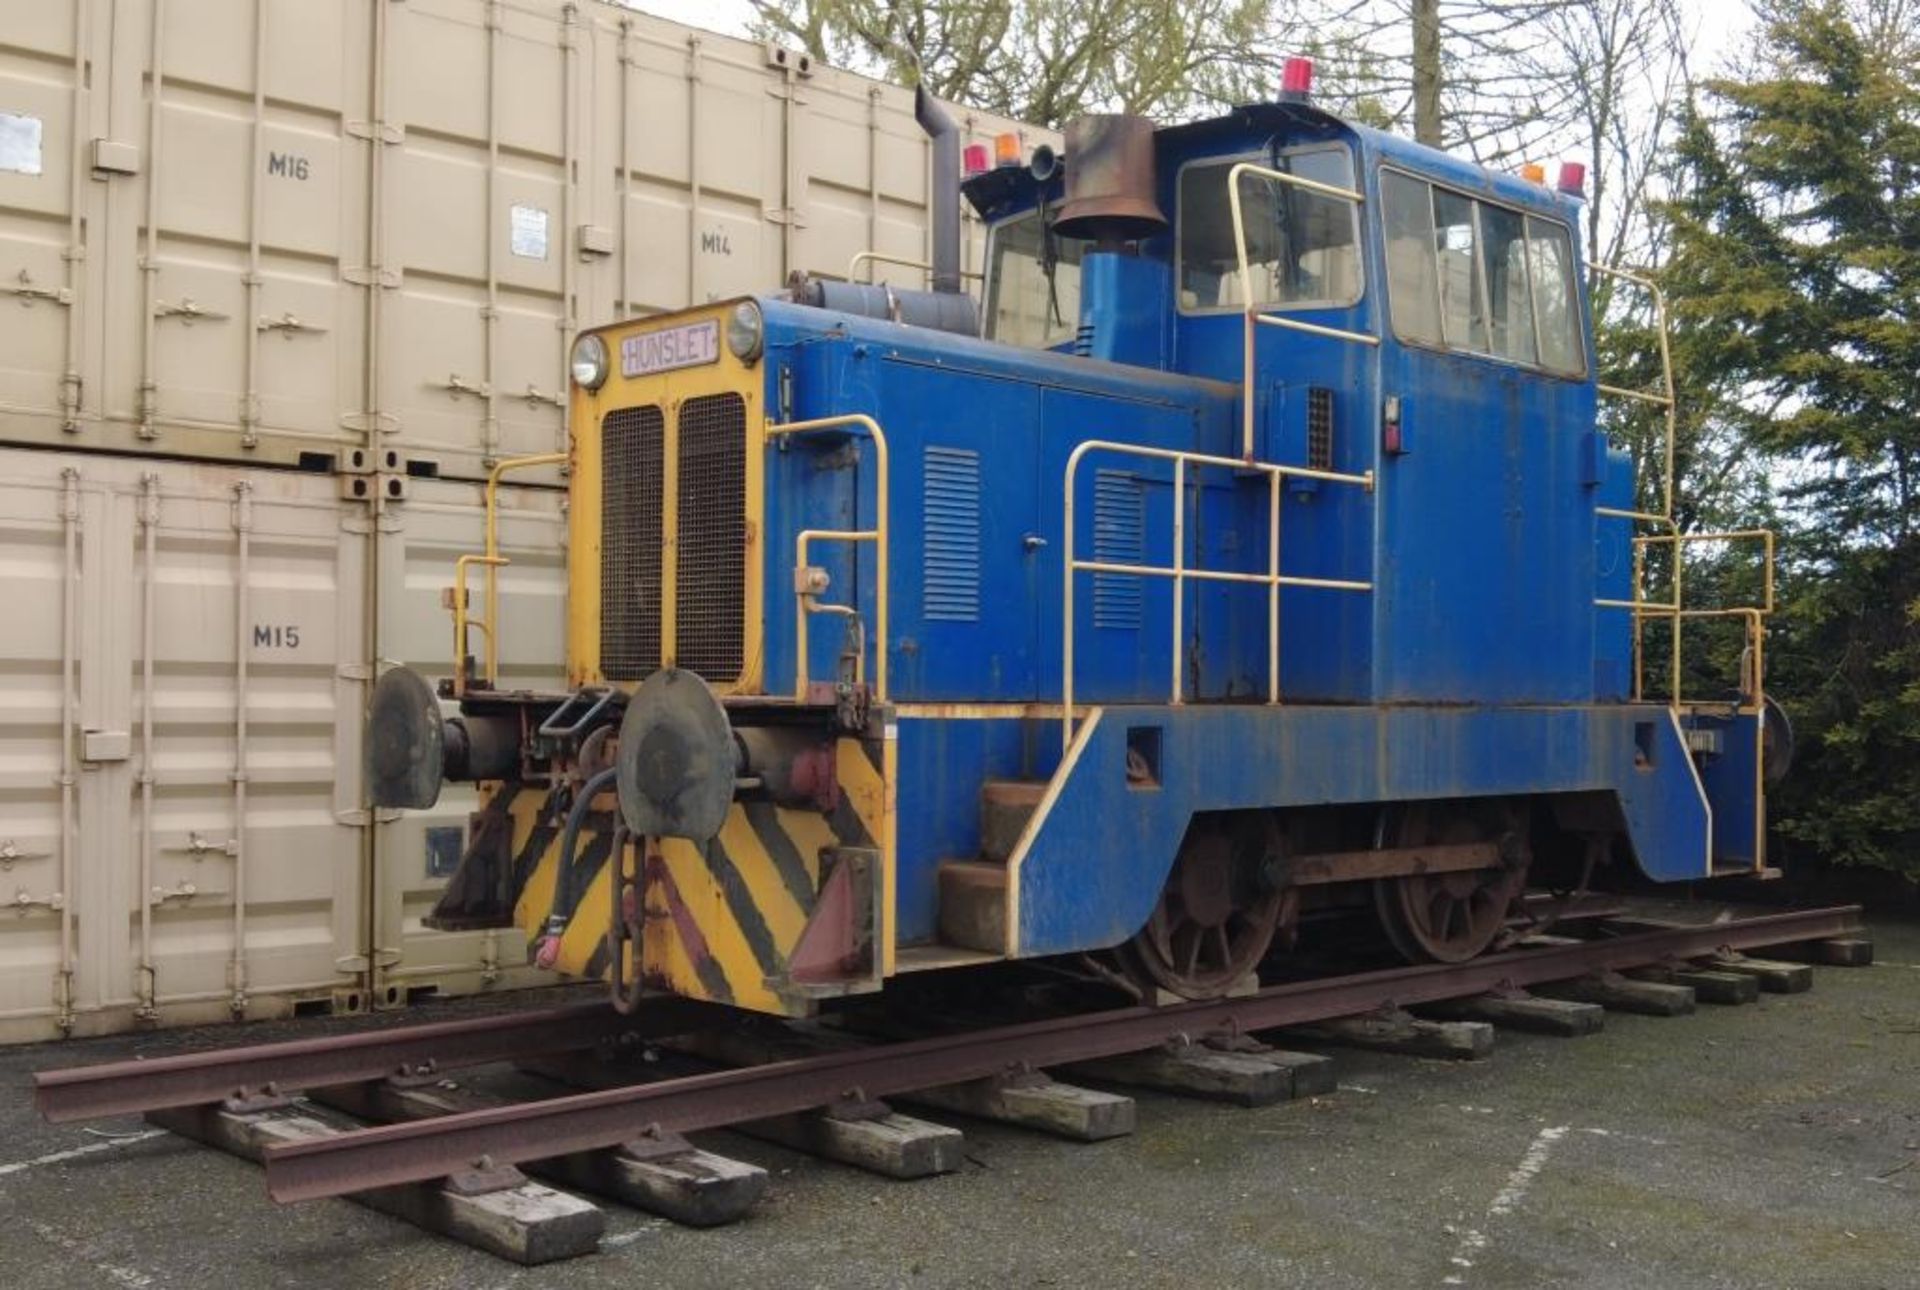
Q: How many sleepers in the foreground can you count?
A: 12